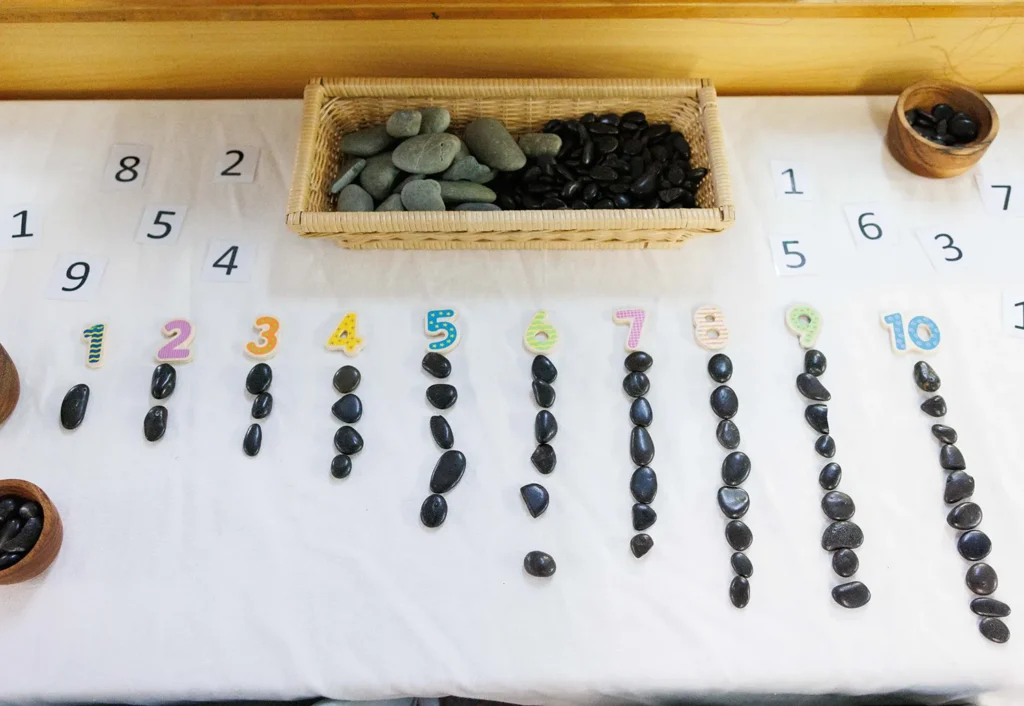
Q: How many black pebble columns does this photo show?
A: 10